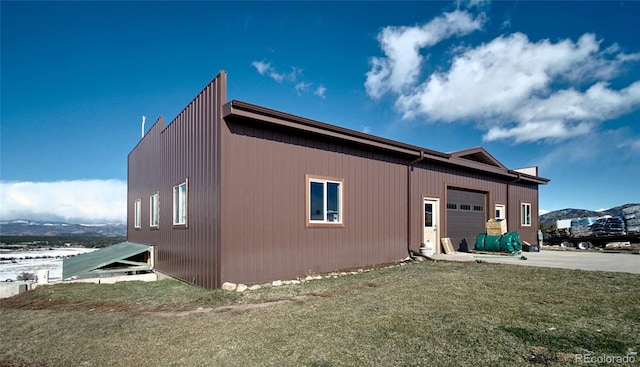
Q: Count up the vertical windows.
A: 5